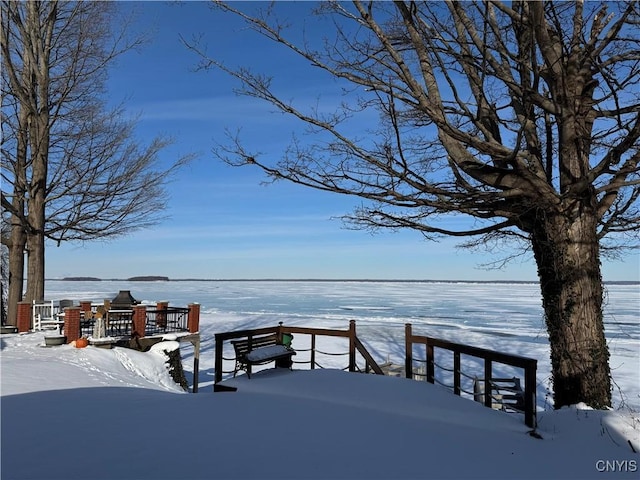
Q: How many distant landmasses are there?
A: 2